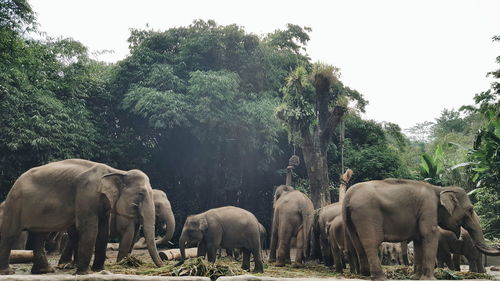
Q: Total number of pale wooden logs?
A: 2